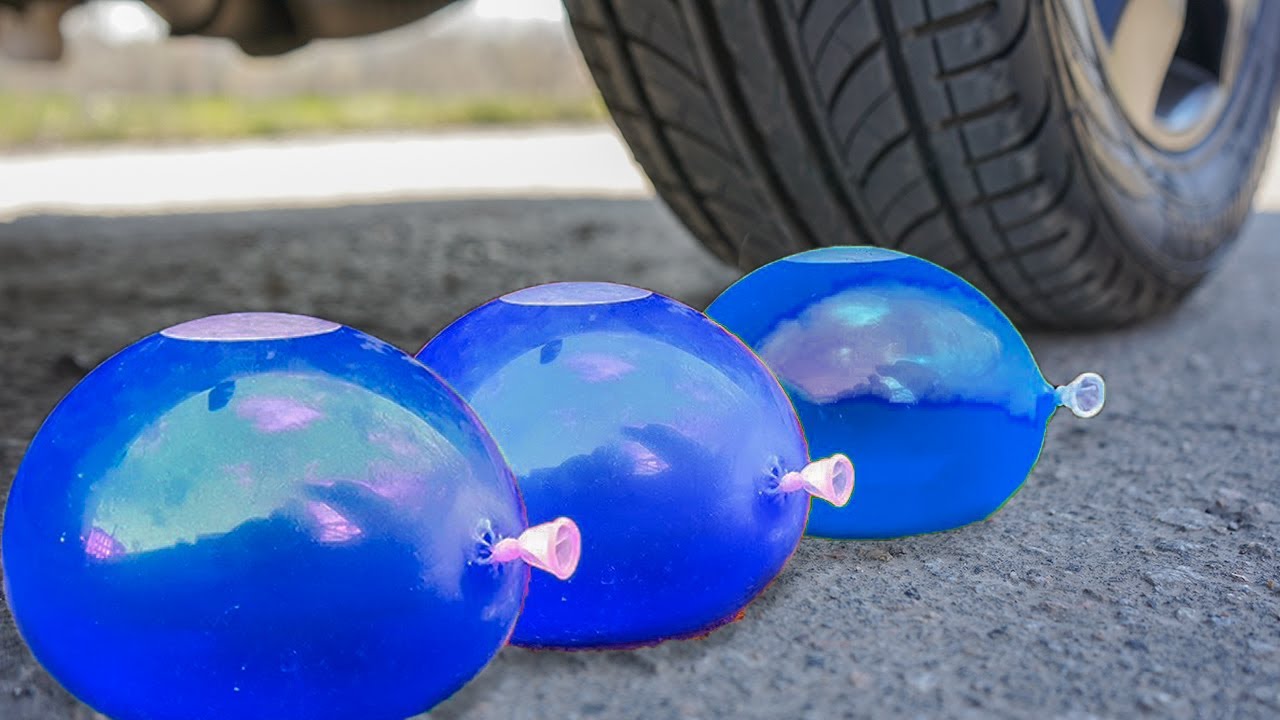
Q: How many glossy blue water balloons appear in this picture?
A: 3